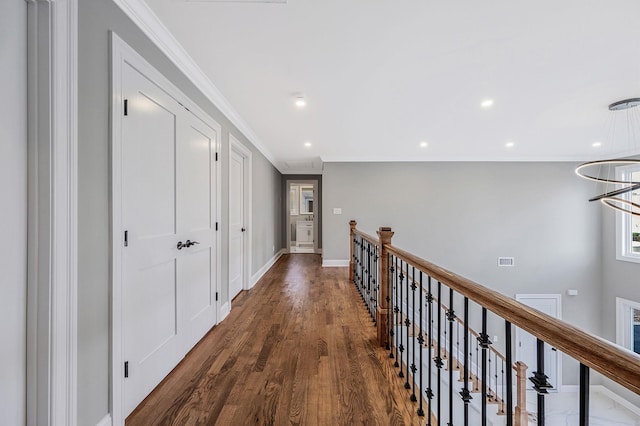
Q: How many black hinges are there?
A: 6